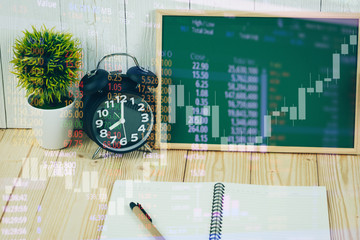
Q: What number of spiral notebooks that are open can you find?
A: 1